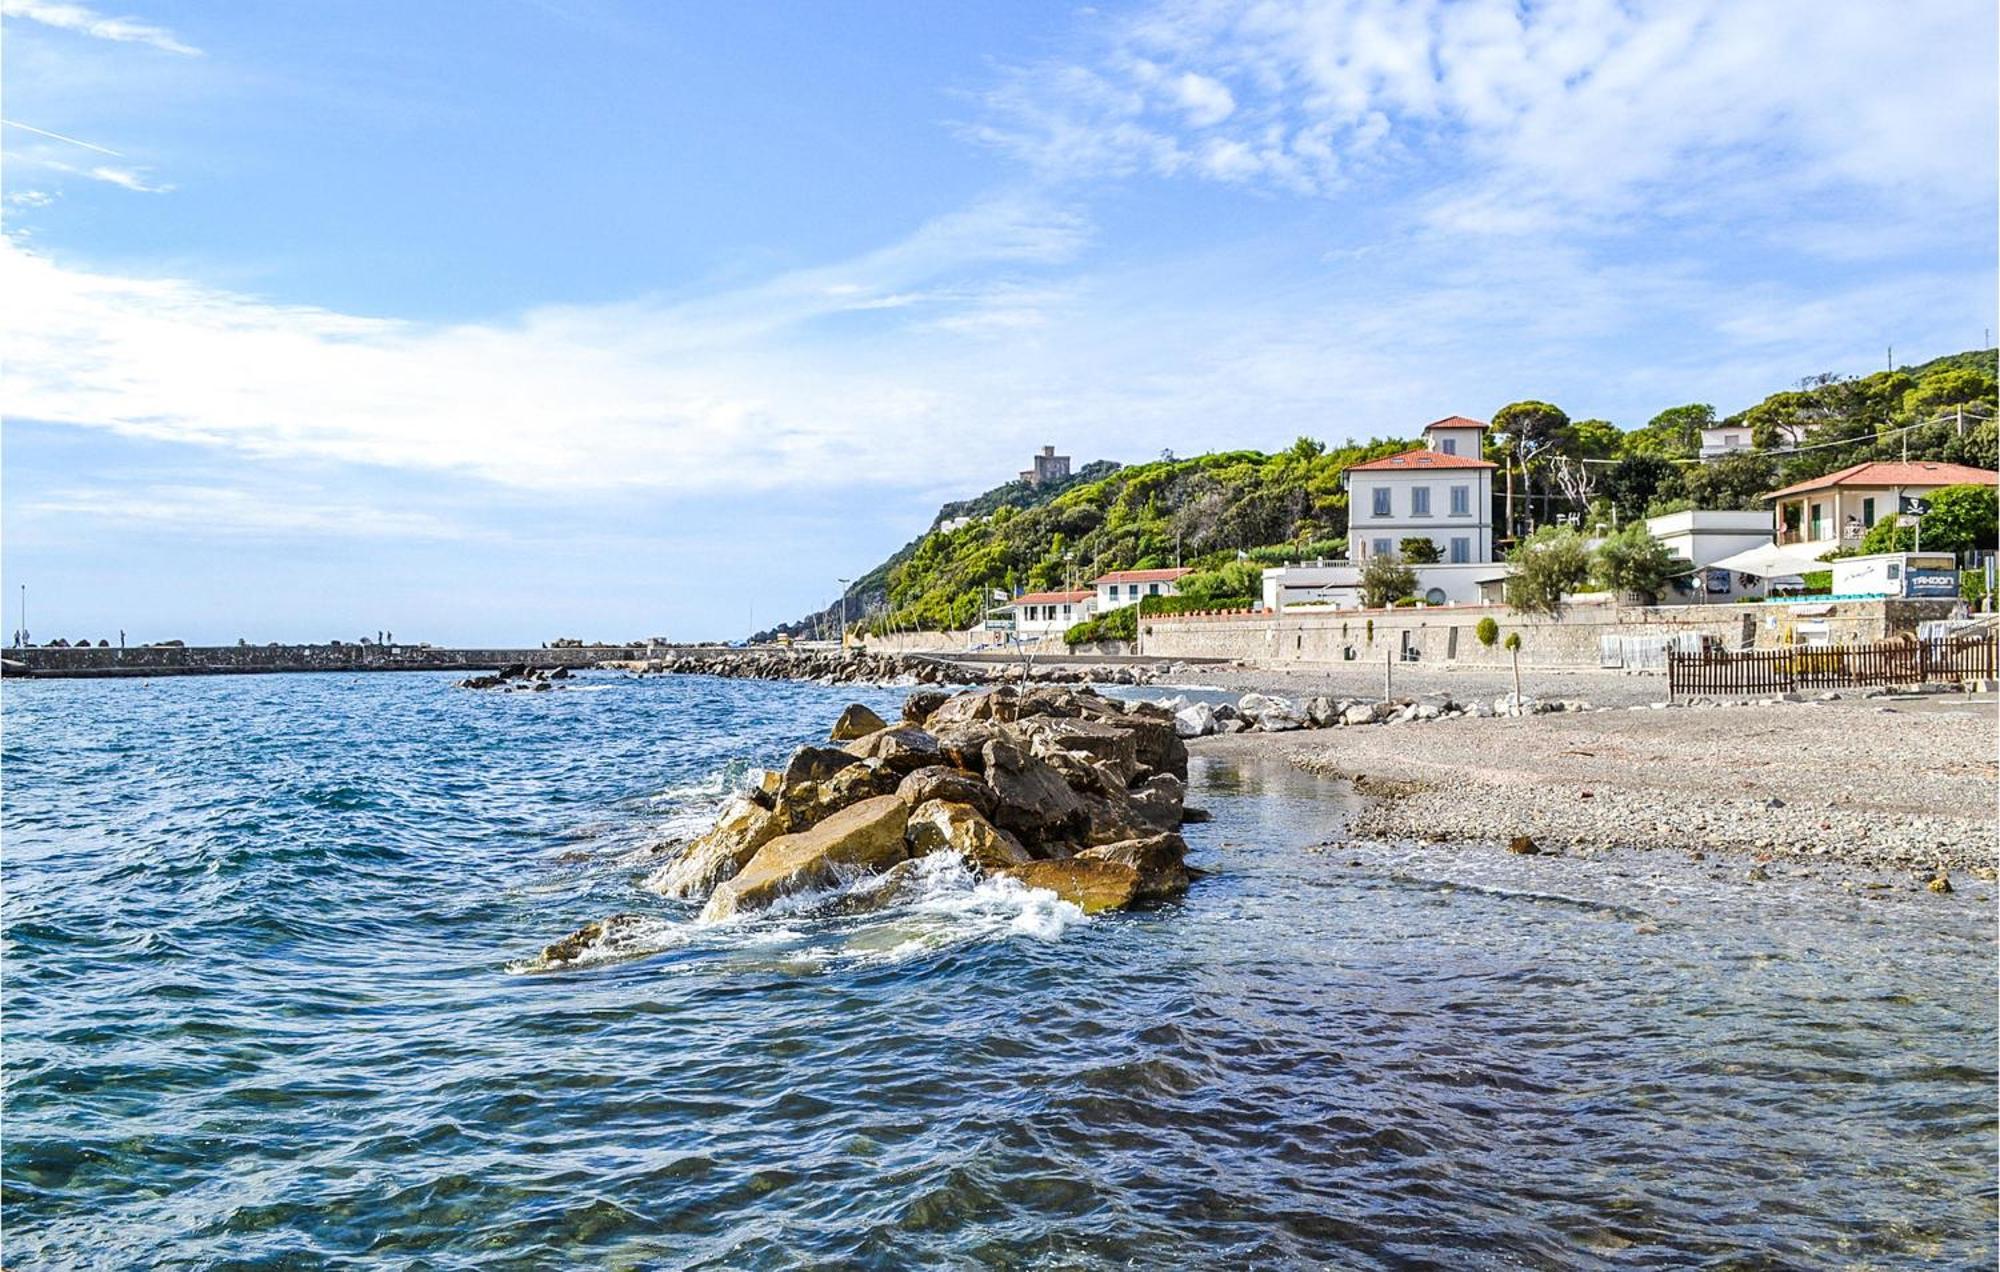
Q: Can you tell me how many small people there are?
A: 5